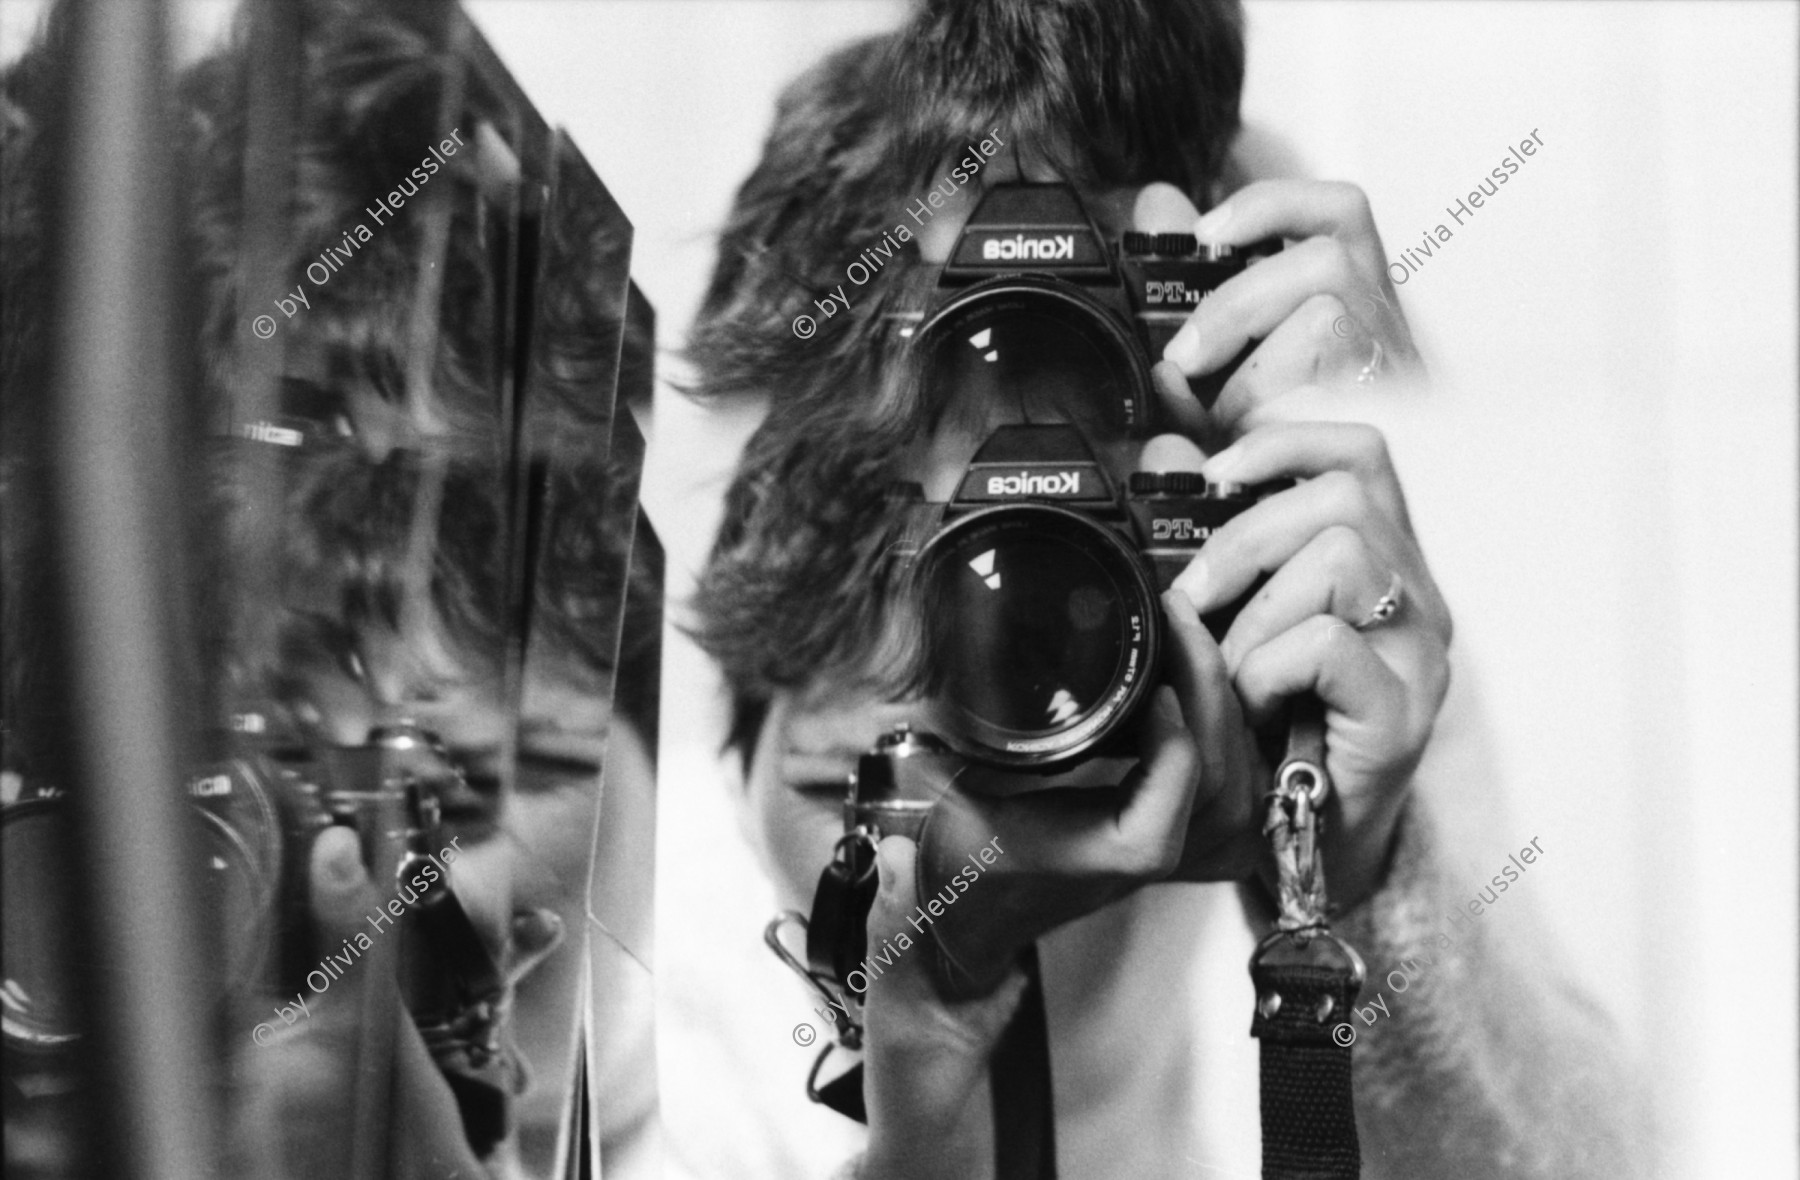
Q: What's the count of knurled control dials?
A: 2